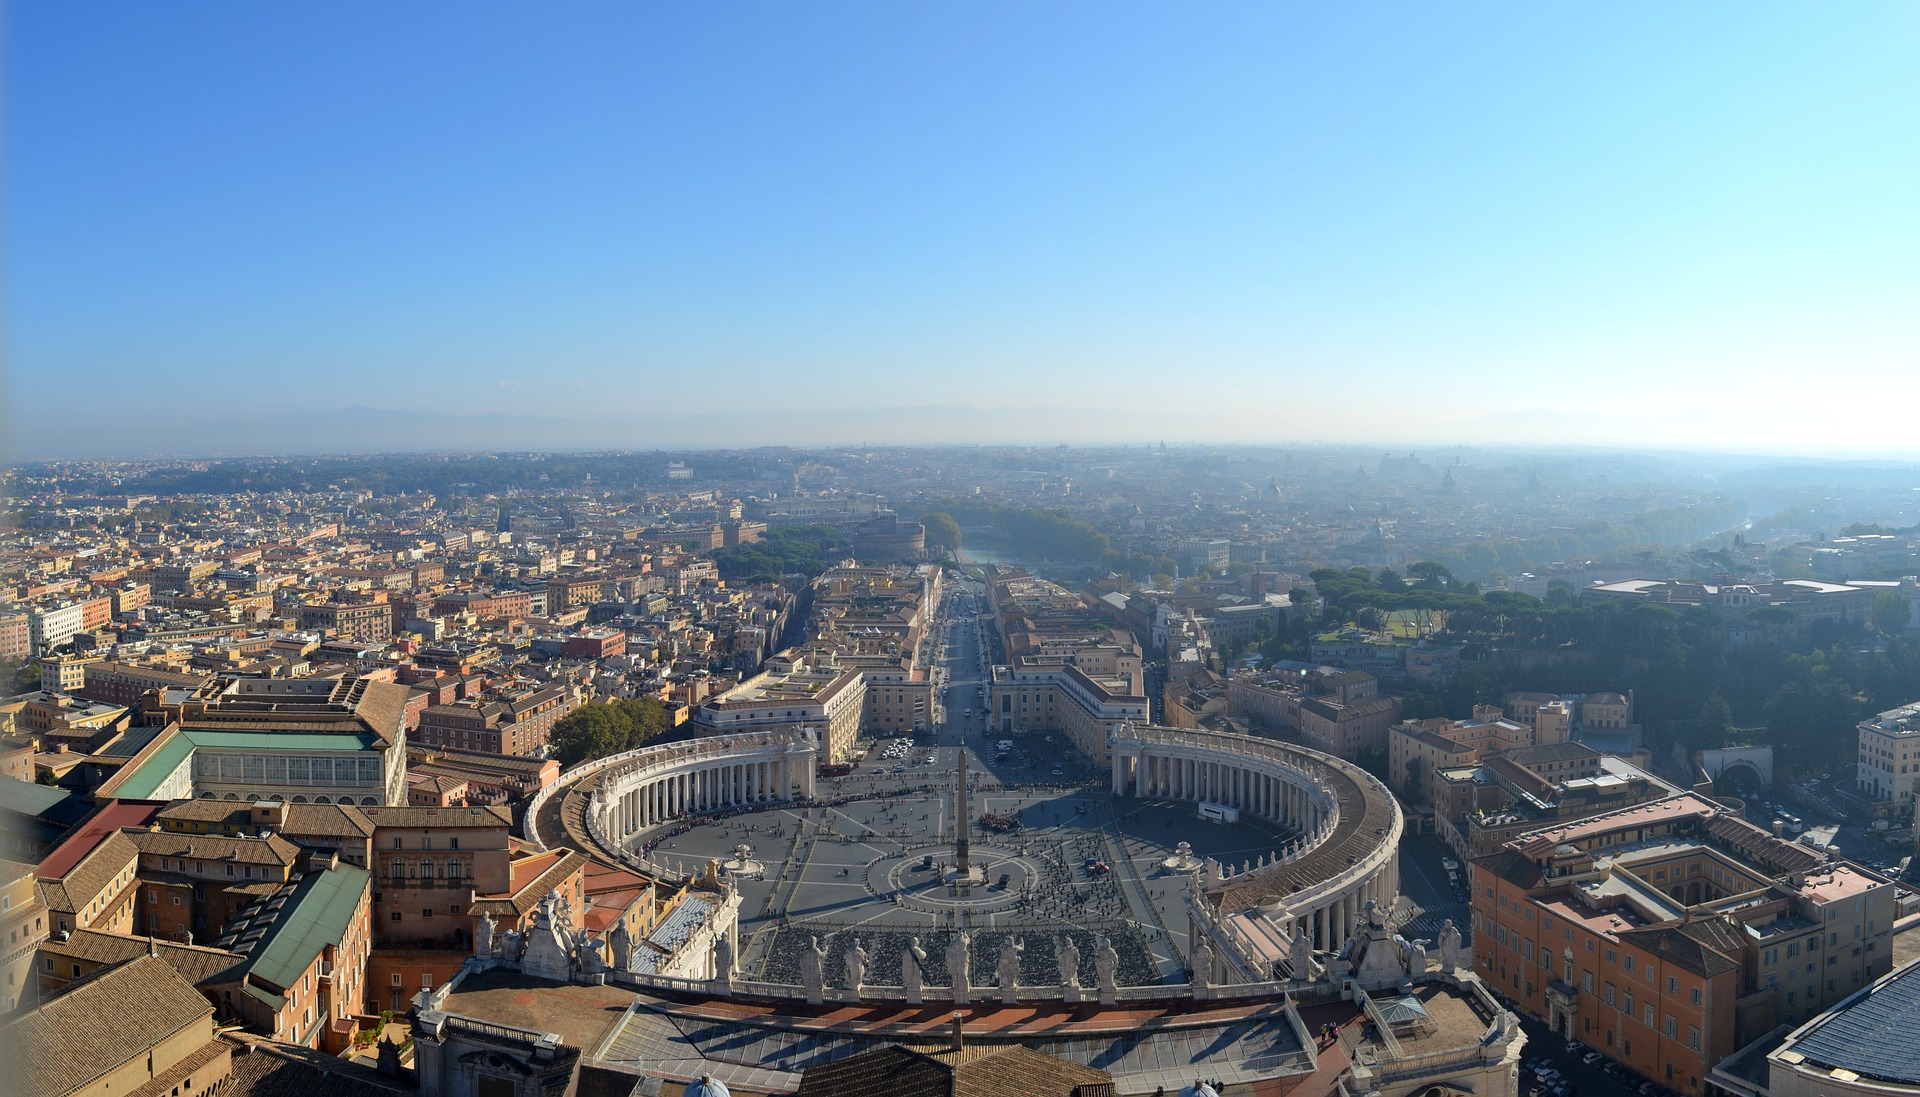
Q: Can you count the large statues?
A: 13